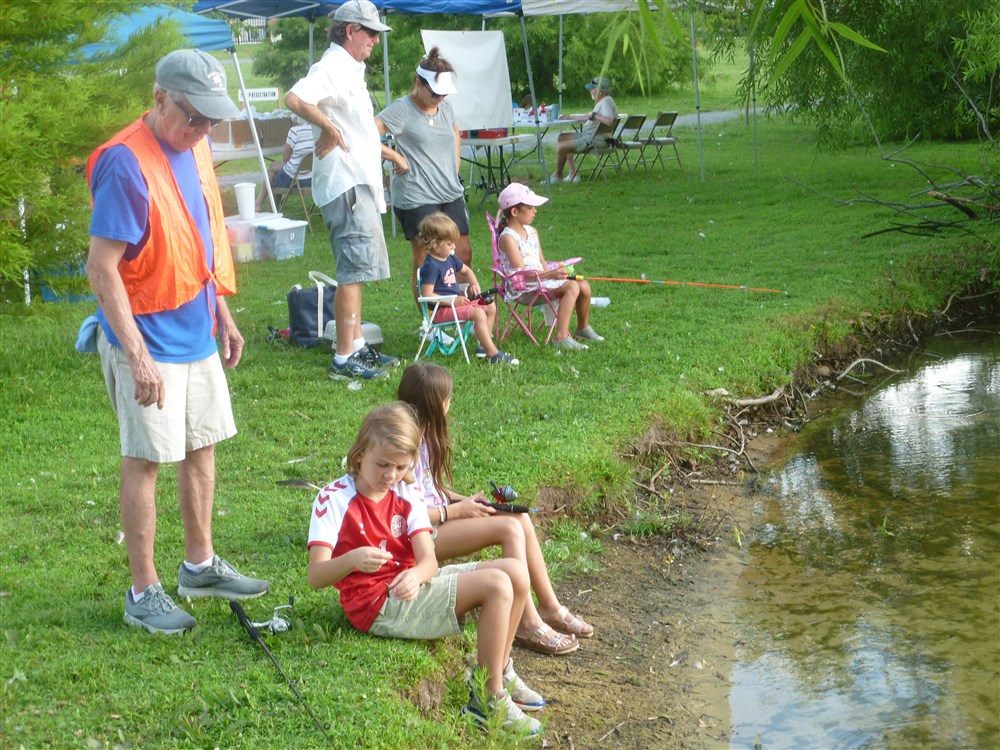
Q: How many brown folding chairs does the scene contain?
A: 4